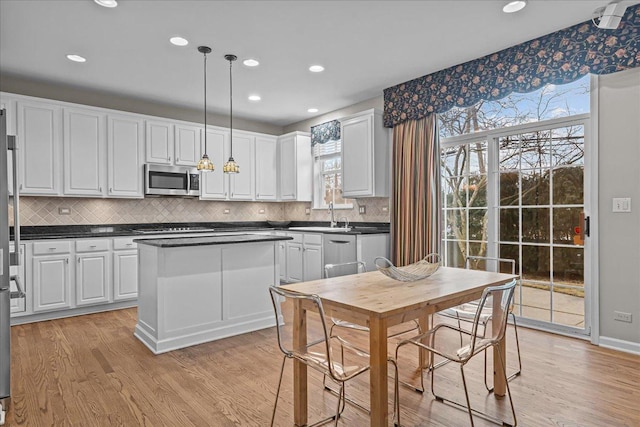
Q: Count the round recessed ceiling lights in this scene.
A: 8